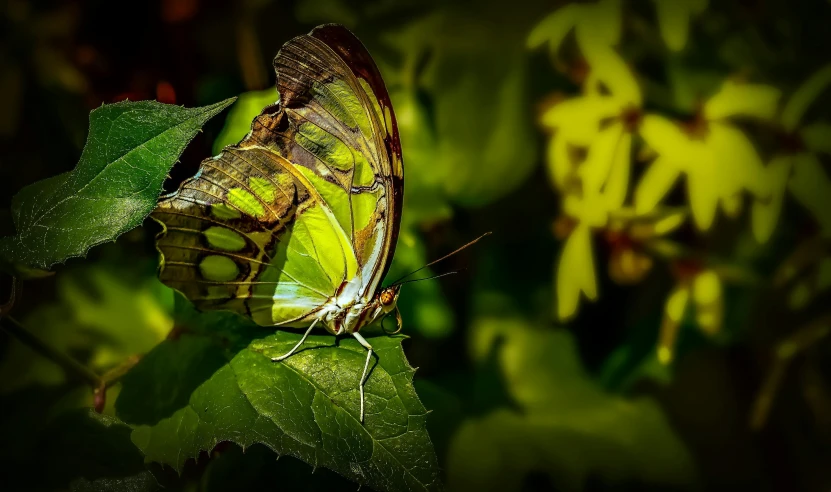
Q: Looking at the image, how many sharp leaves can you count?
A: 2